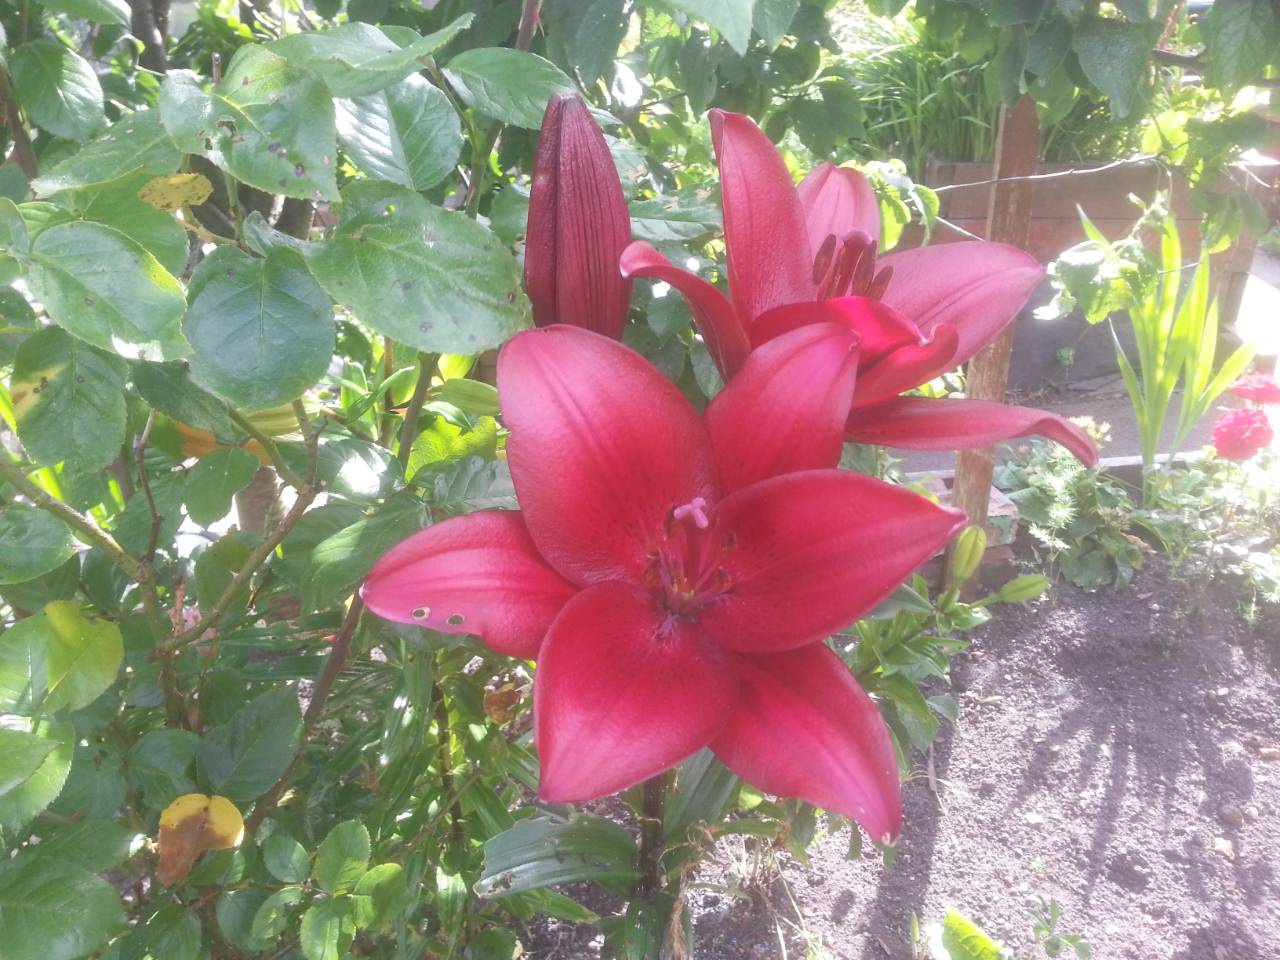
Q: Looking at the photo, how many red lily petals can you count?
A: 12